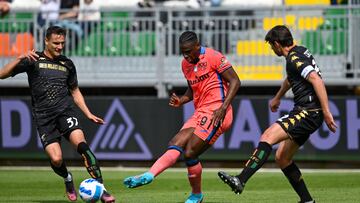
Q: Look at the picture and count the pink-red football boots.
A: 2